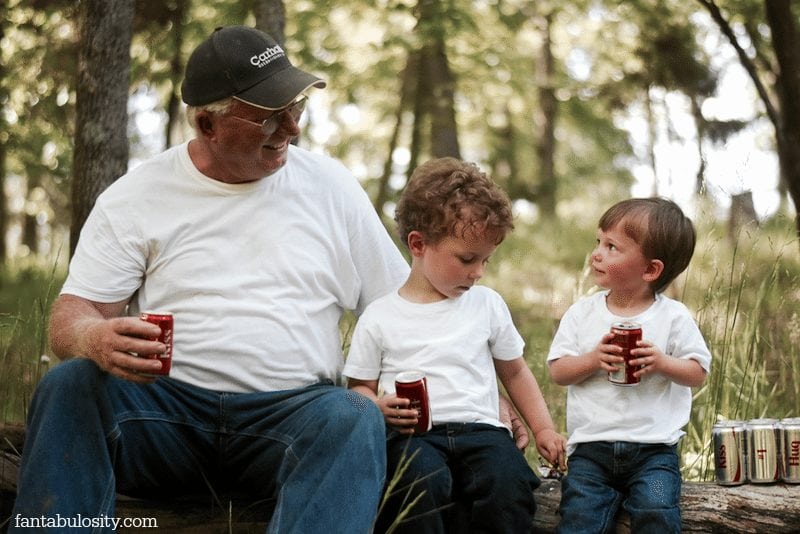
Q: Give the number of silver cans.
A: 3